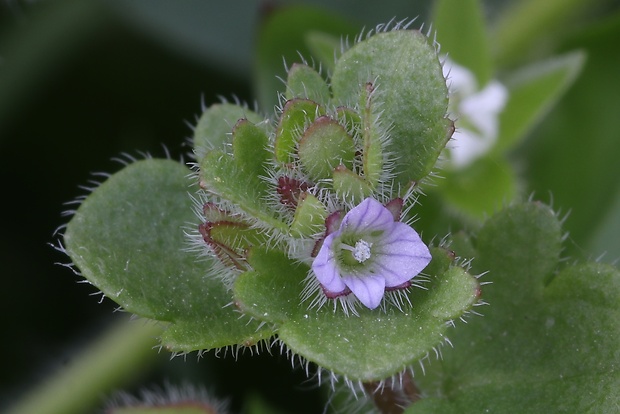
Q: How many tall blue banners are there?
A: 0